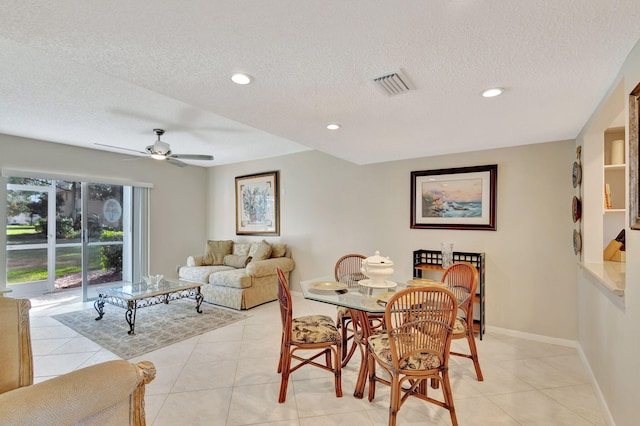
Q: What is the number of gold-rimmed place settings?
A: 3